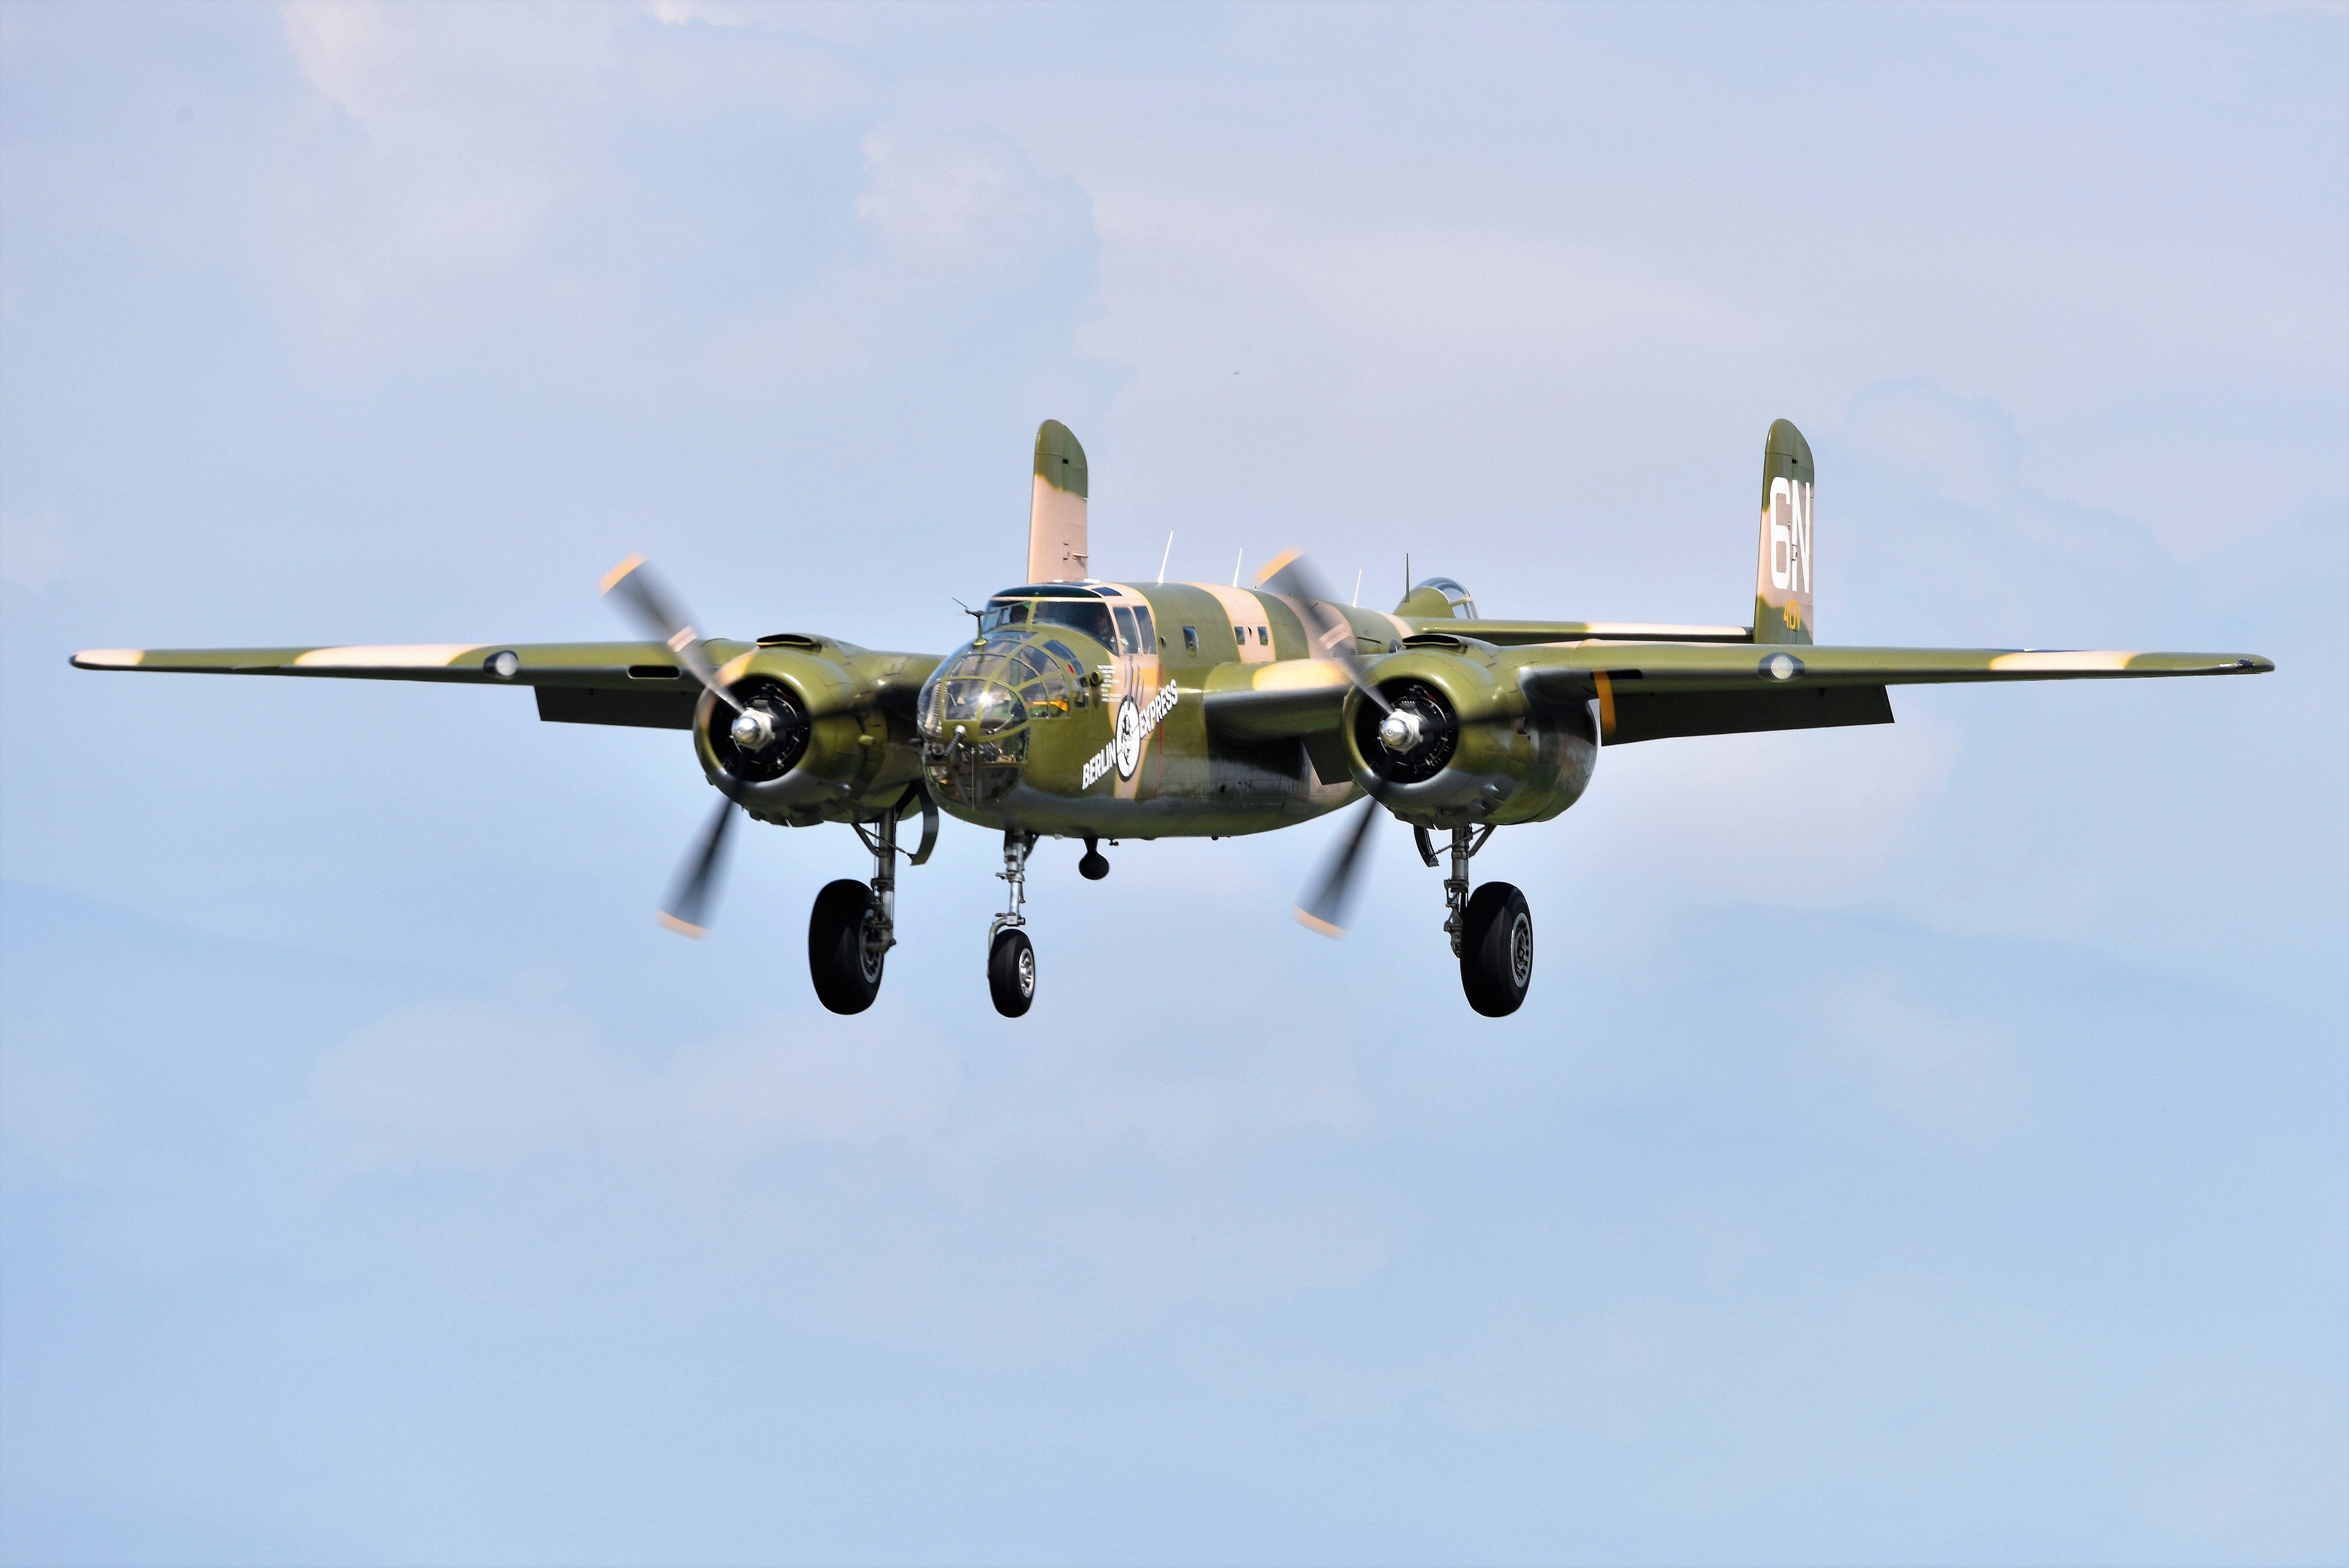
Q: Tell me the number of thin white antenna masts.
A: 3